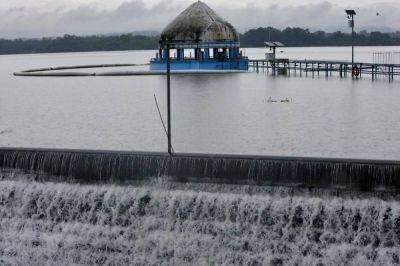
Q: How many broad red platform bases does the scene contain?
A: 0